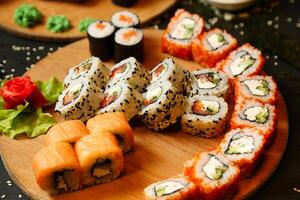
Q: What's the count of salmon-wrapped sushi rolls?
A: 4